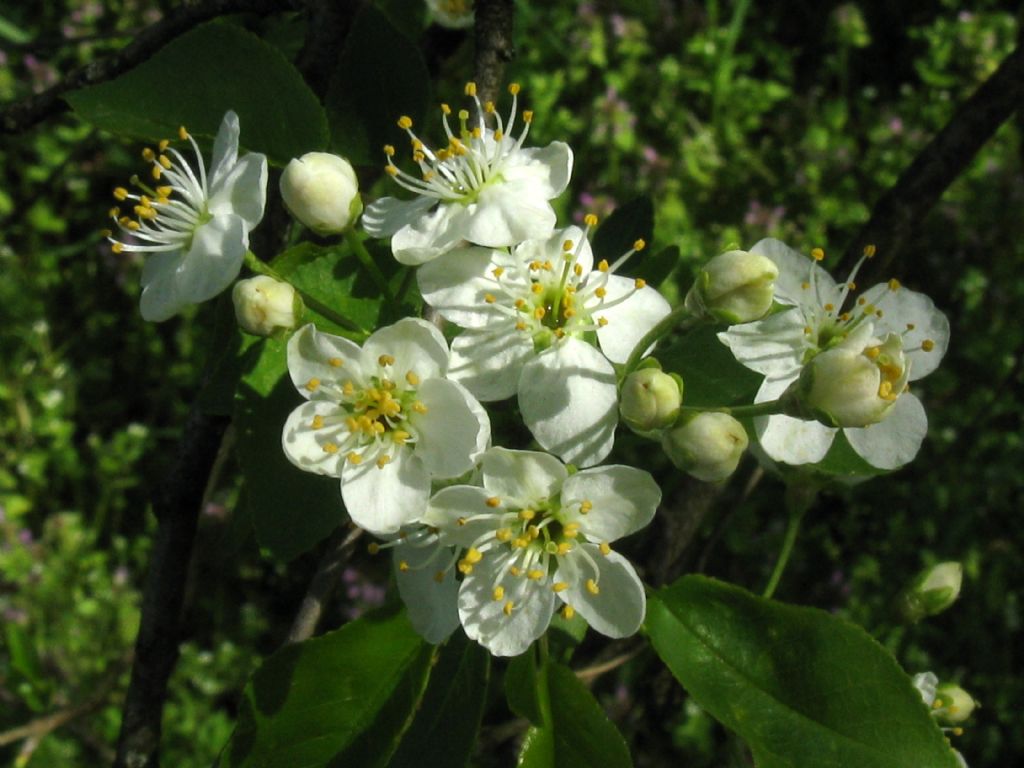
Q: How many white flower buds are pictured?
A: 8